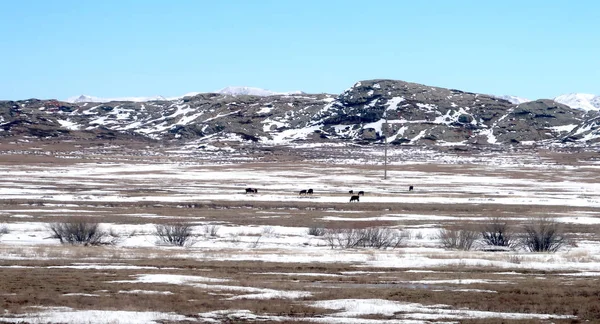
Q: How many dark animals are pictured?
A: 8